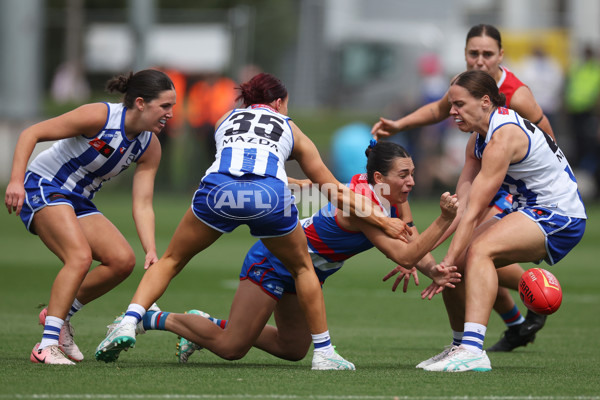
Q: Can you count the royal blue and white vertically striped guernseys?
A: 3